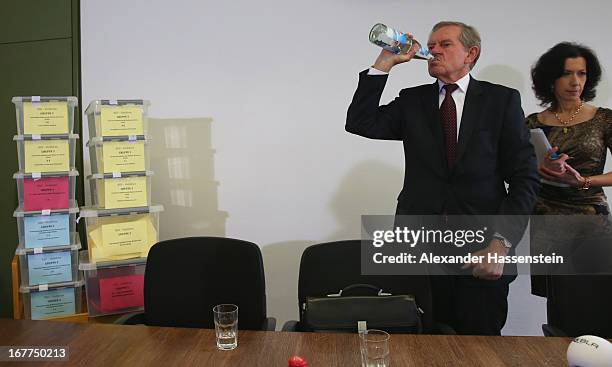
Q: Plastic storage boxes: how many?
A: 11